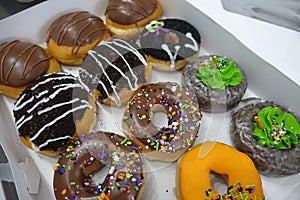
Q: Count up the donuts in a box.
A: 11